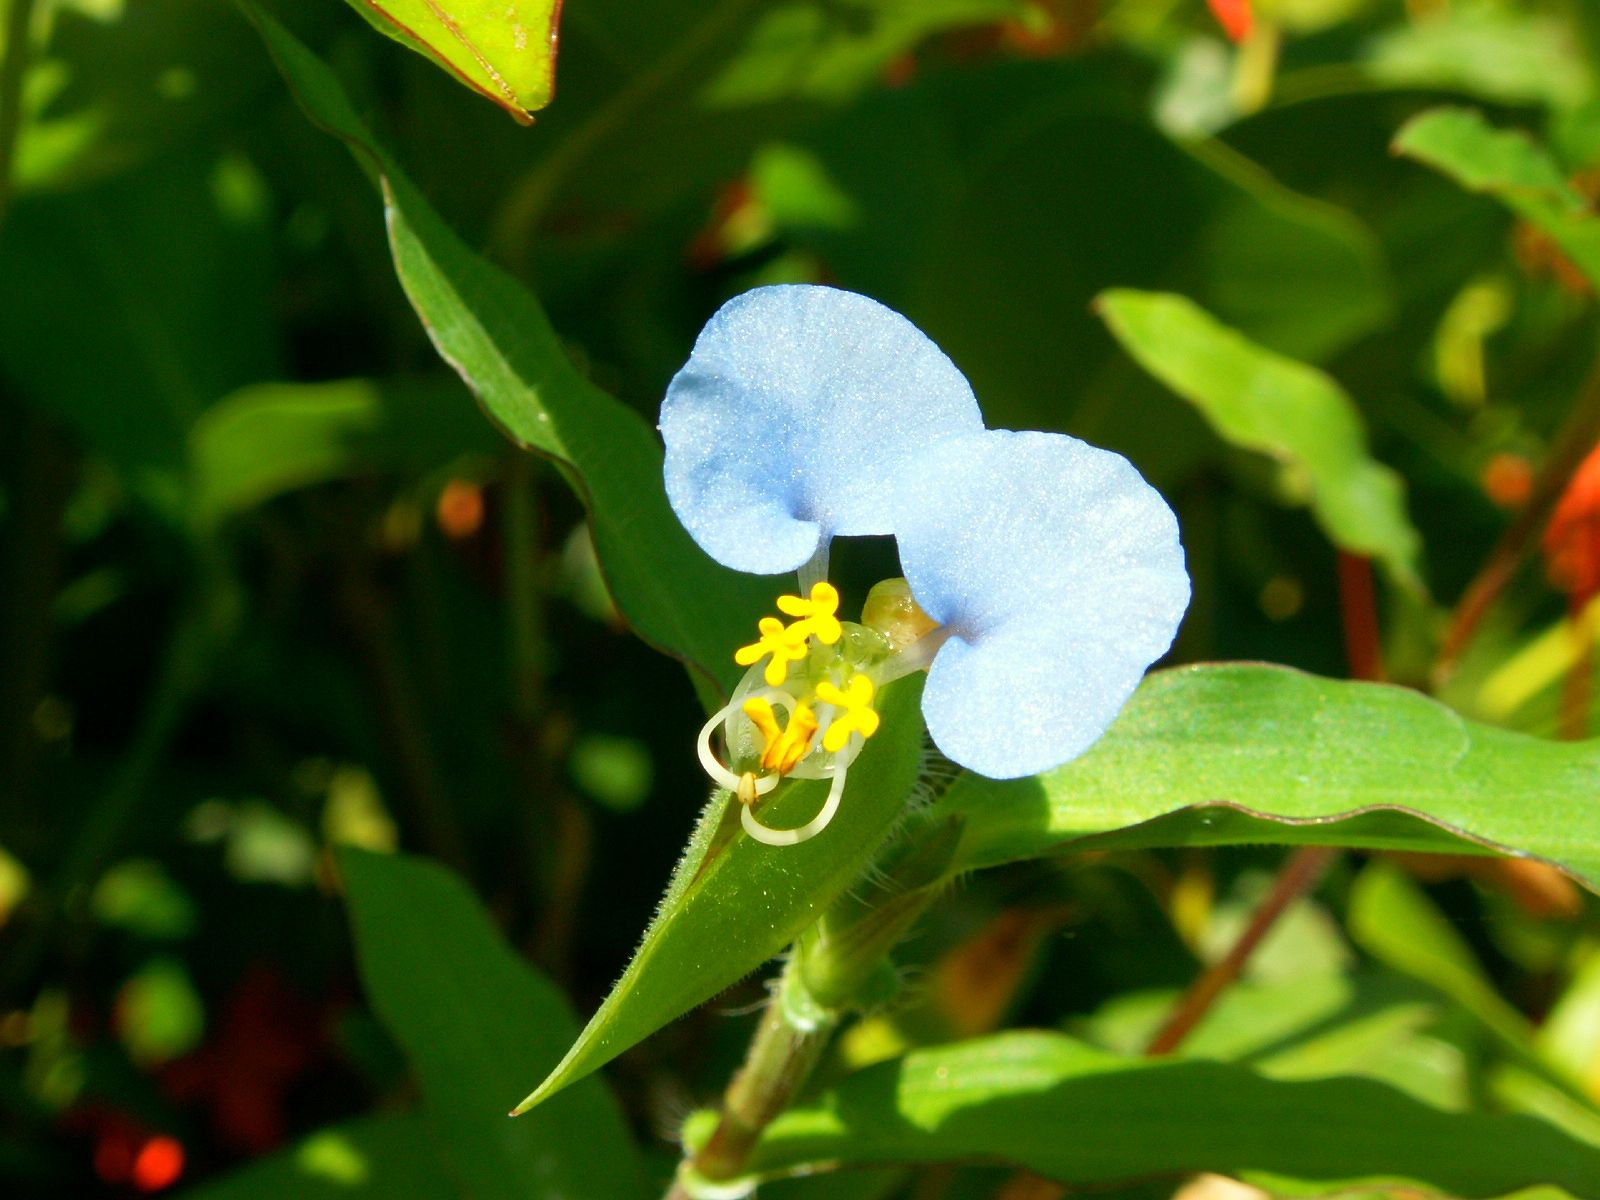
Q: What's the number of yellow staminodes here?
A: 3